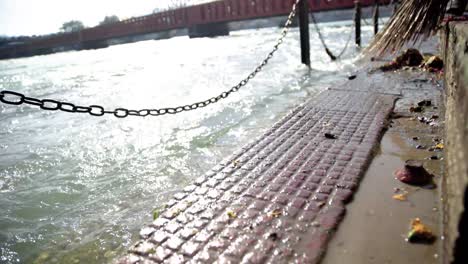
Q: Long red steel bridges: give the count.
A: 1